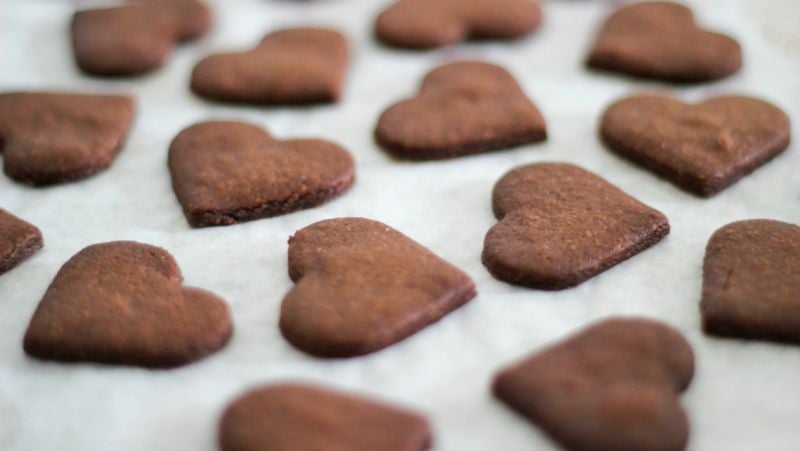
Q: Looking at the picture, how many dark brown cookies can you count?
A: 15